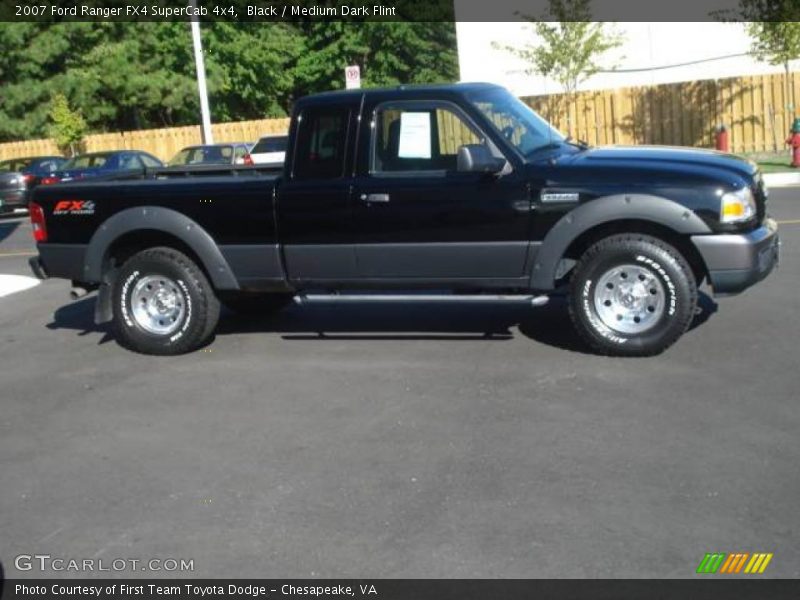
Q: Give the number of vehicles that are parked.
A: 5